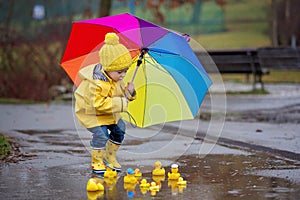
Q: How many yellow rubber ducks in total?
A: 9